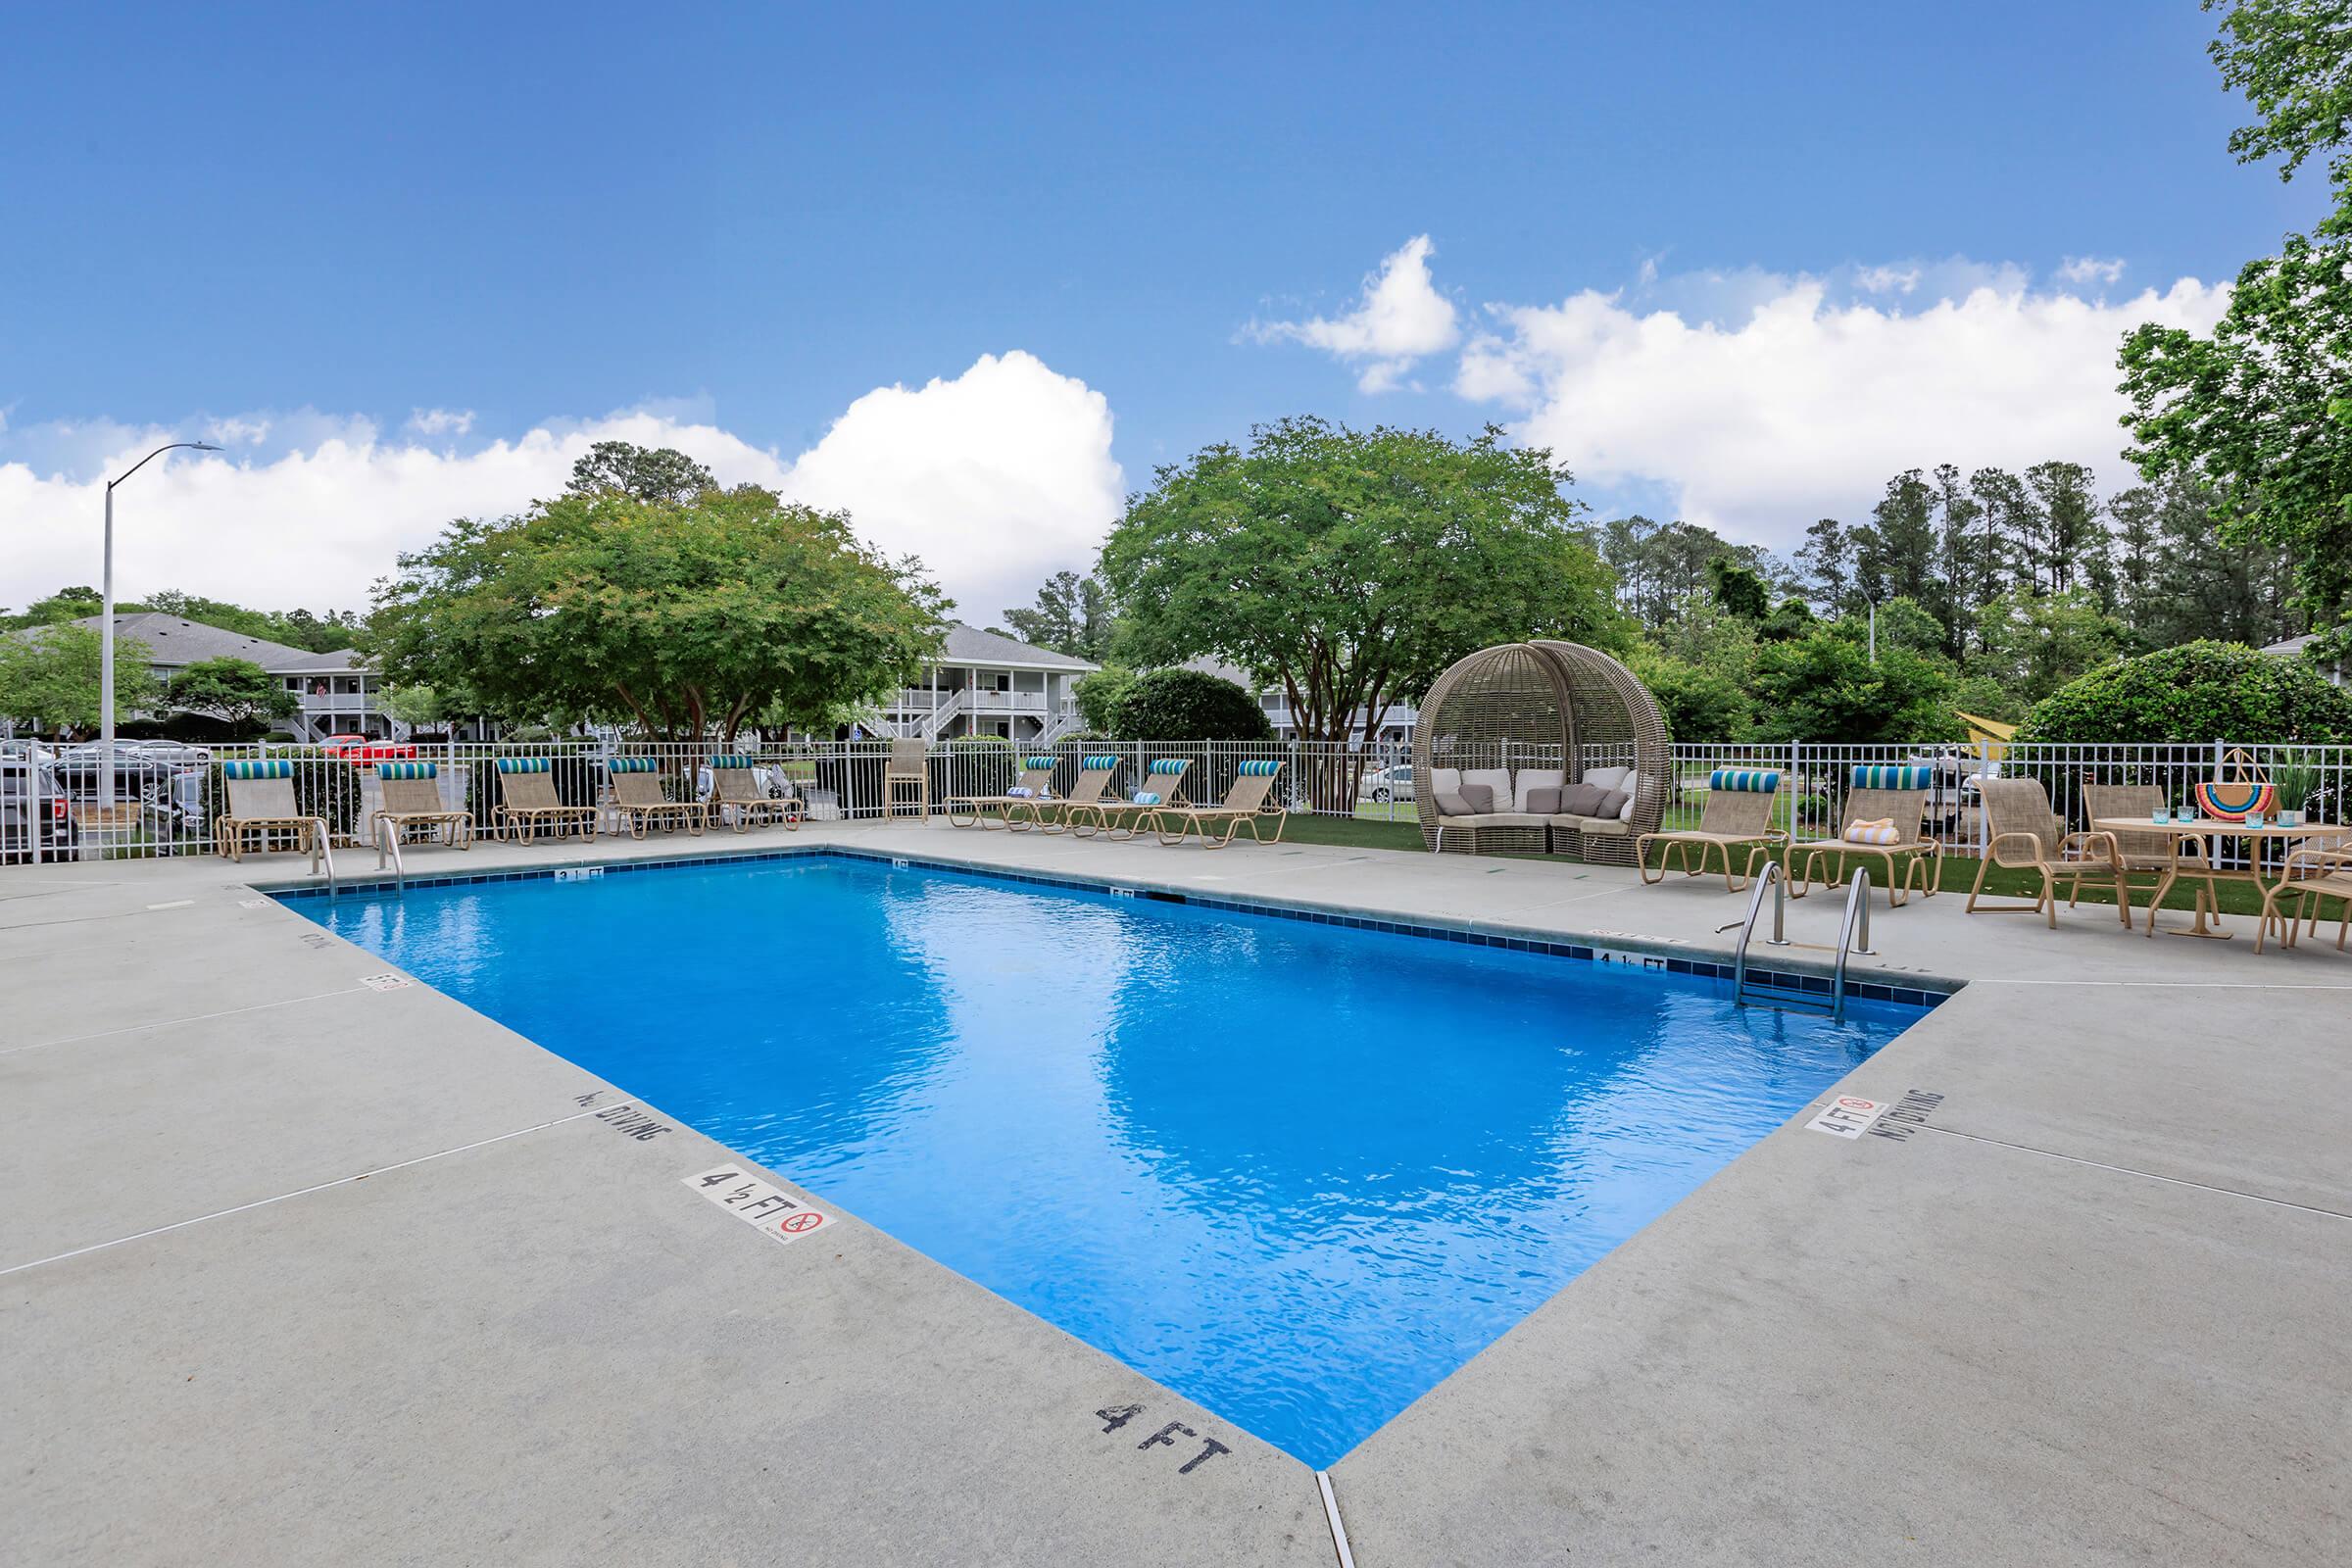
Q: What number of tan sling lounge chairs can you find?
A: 11